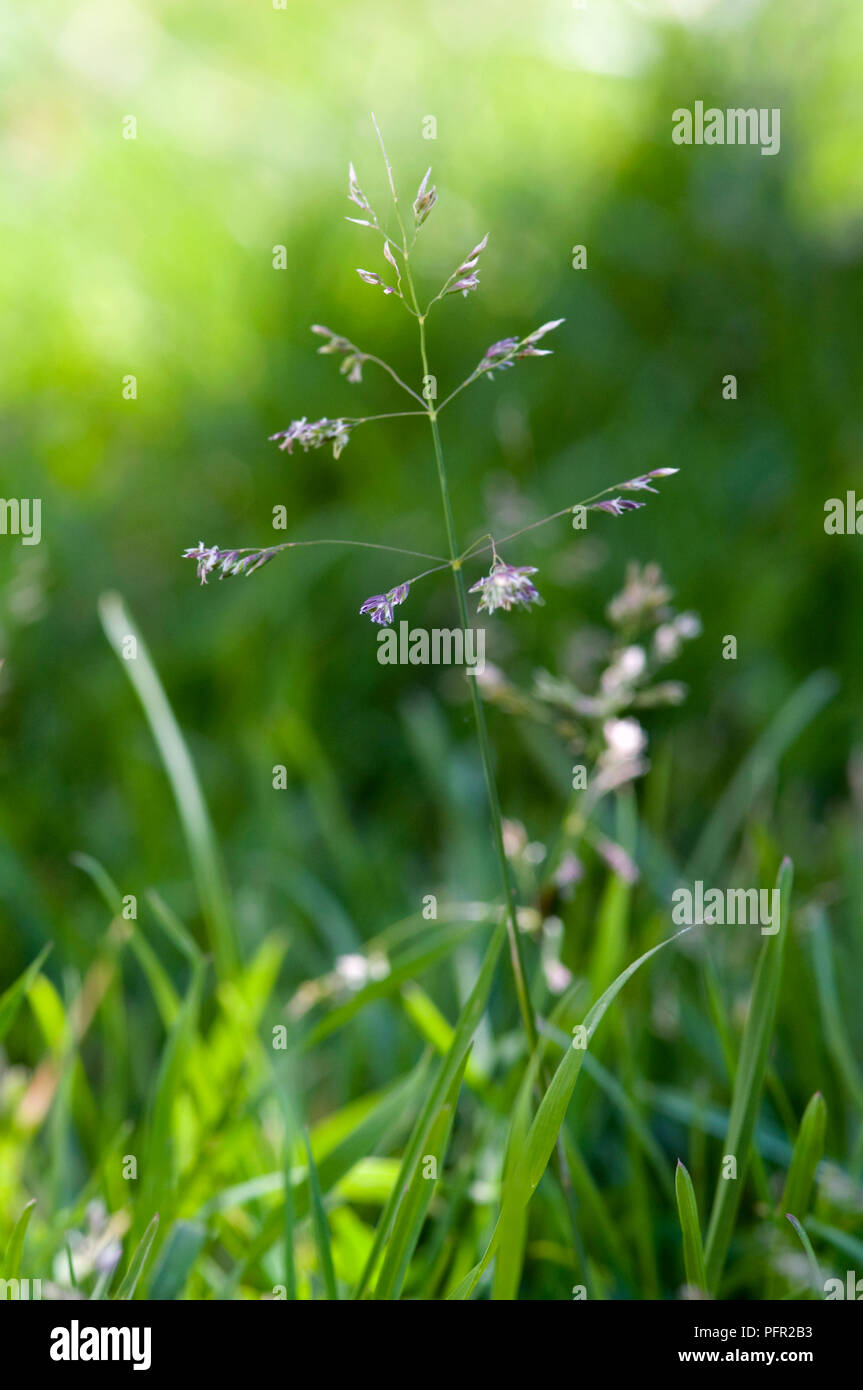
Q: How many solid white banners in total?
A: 0